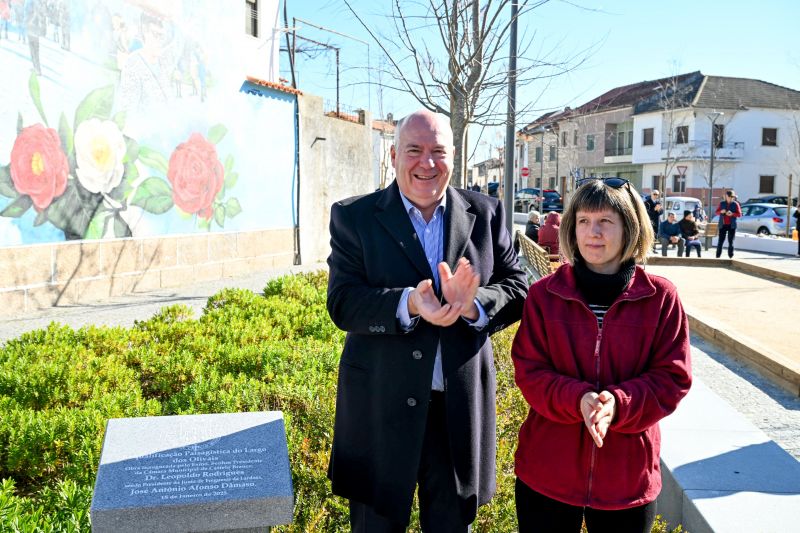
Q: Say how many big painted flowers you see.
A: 3